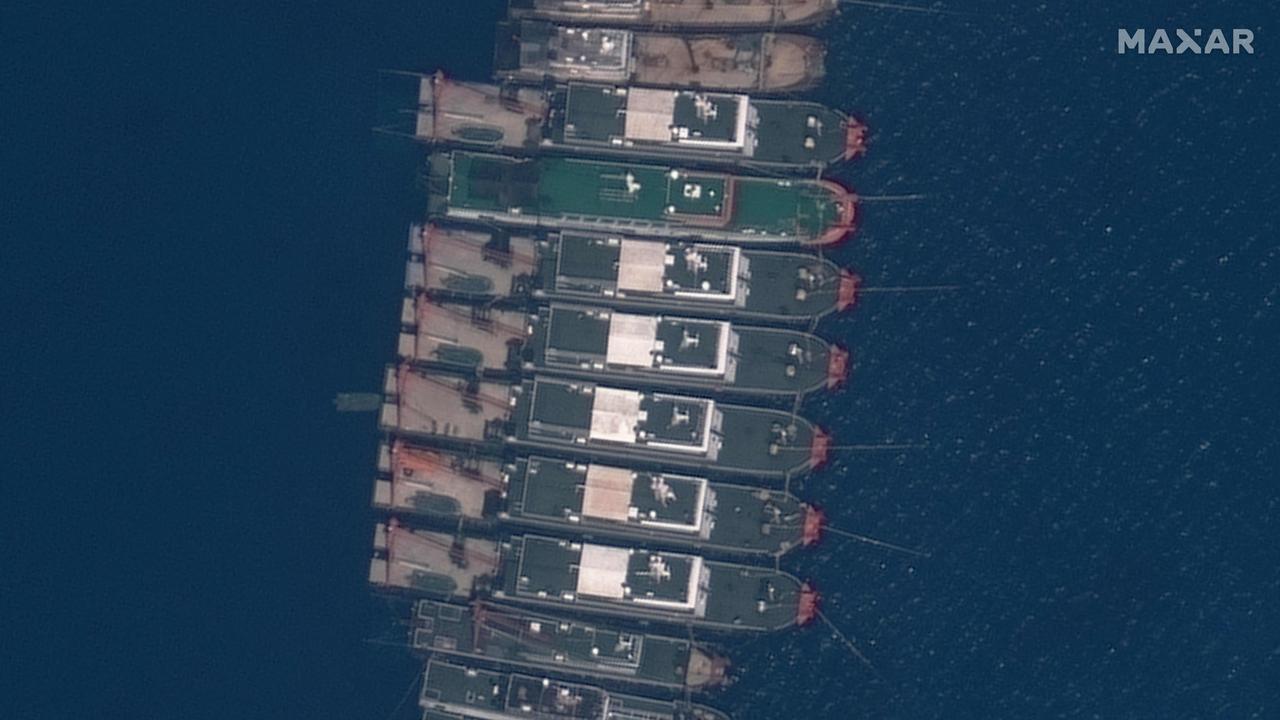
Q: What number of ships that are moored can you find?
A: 11